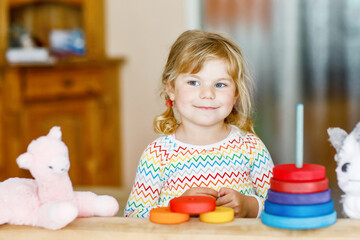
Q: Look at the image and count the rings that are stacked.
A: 5